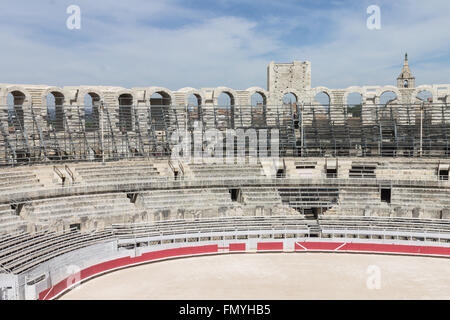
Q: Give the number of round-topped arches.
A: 13